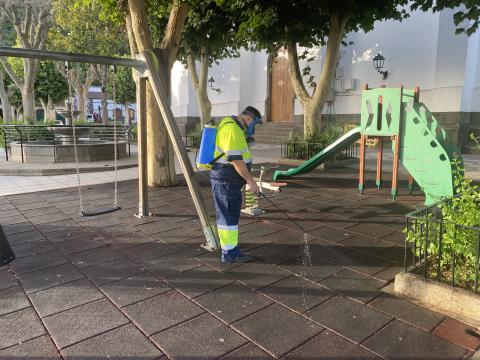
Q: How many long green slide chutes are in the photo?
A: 1